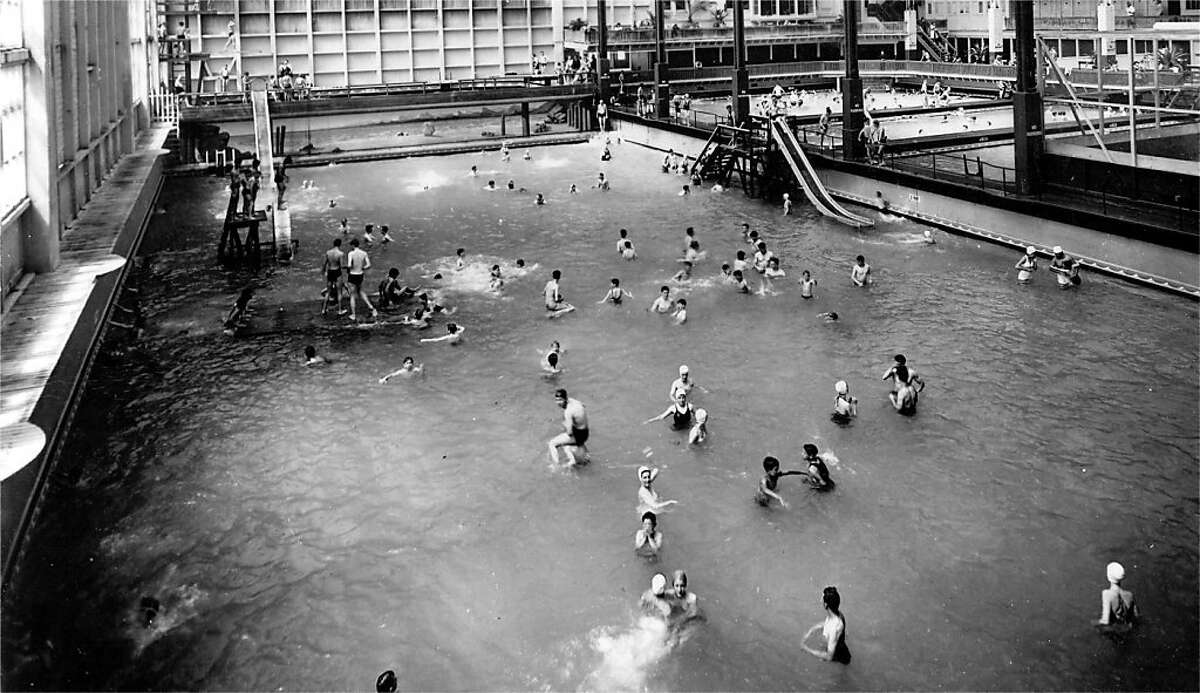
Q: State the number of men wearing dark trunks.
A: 3